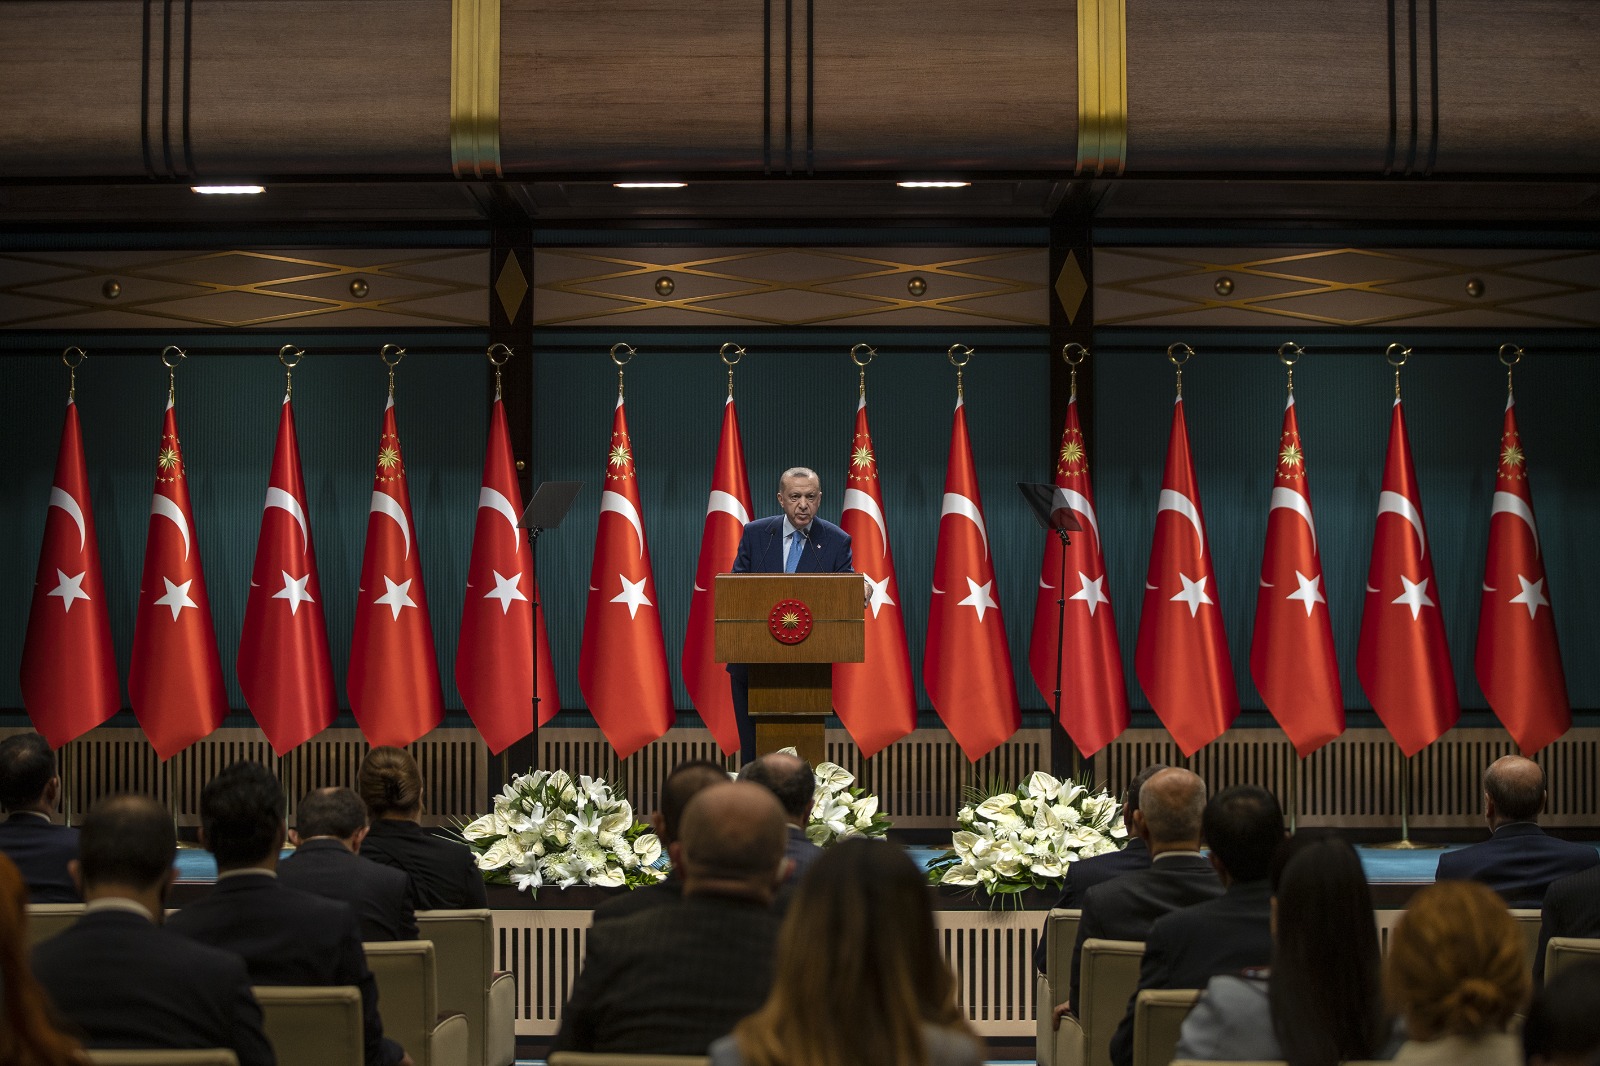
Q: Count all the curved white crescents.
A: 14